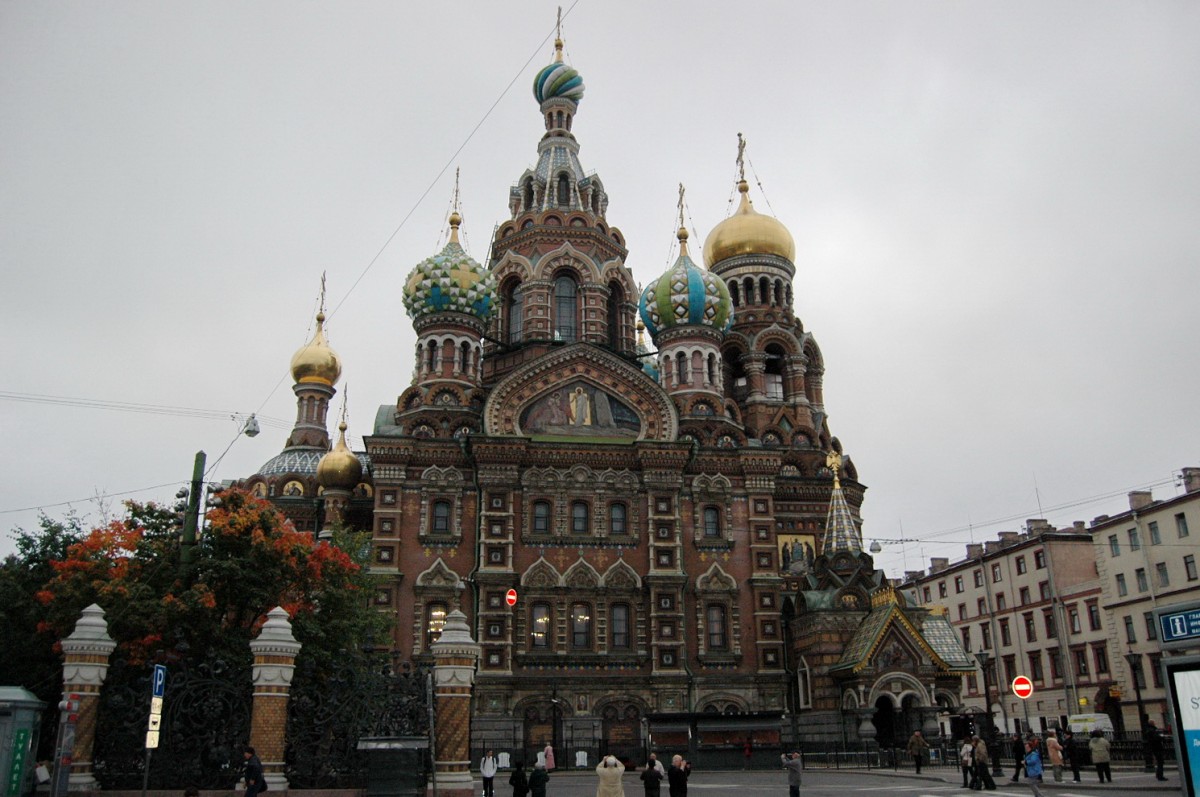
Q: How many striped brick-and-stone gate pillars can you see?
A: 3